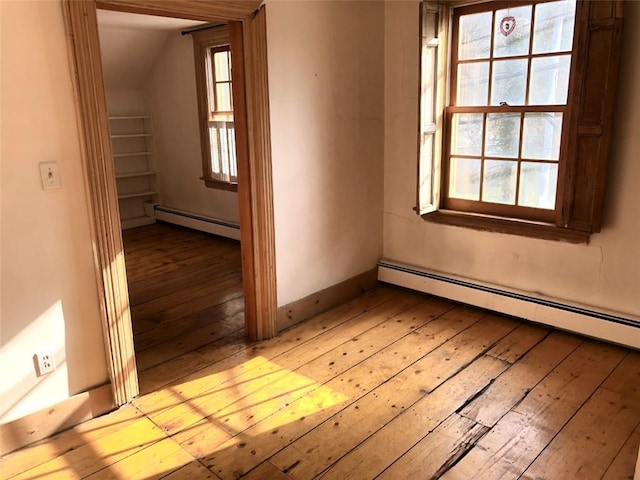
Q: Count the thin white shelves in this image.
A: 5